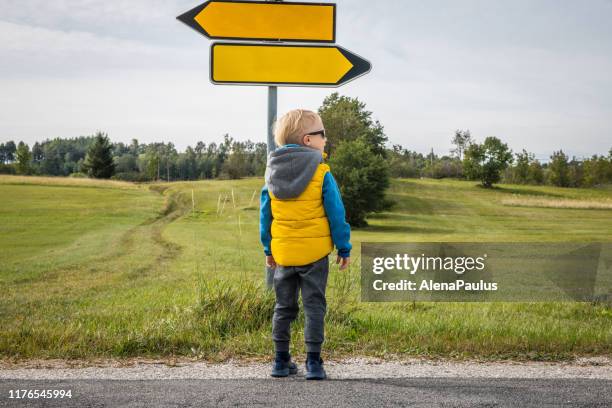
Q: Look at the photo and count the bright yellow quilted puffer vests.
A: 1